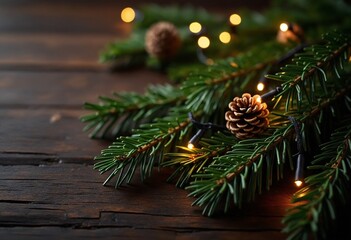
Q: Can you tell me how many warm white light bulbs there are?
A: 10